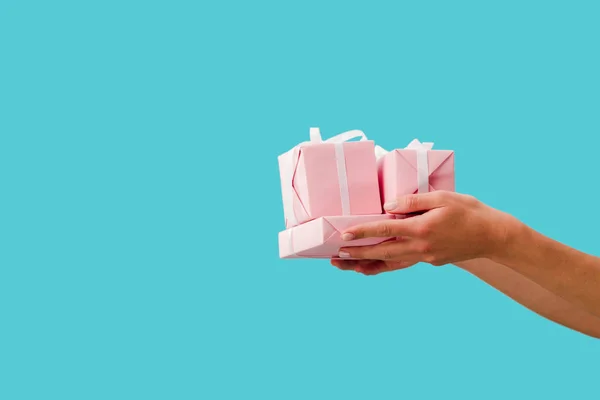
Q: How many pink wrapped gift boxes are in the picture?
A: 3